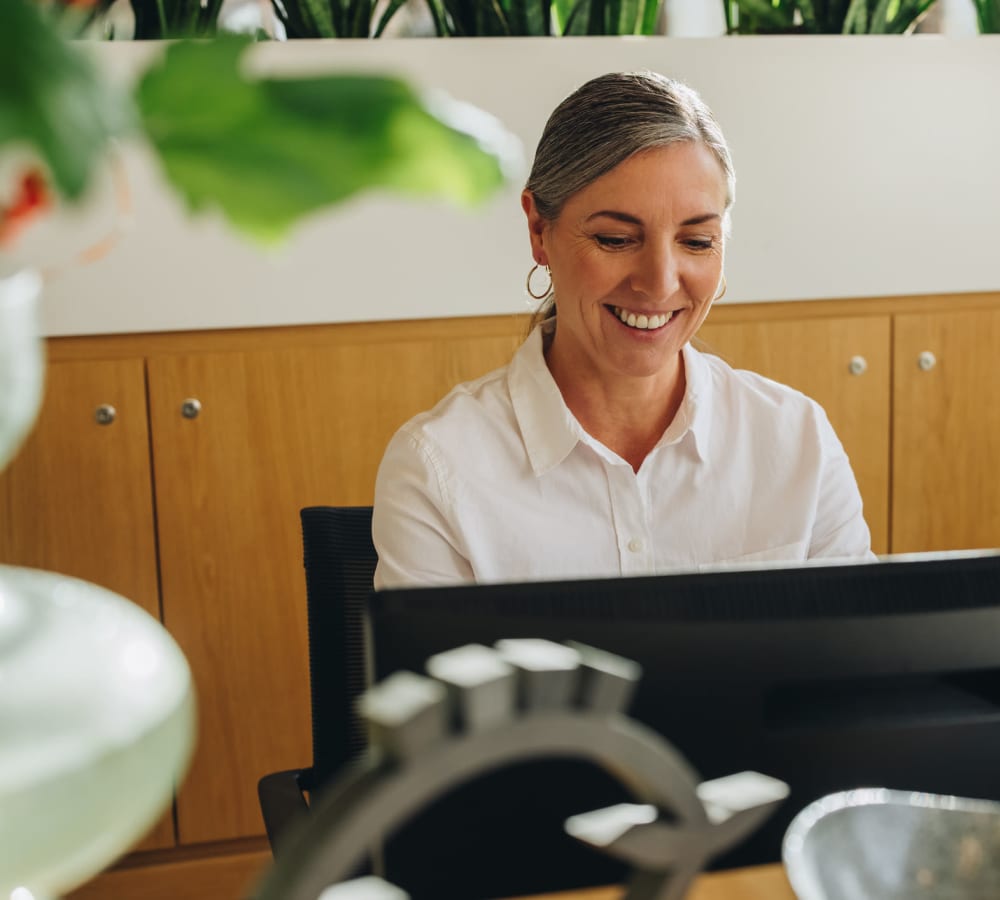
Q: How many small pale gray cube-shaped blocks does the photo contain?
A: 4